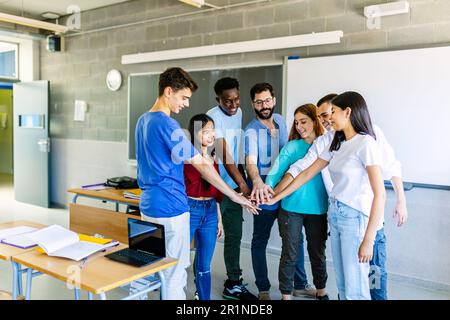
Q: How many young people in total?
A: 7